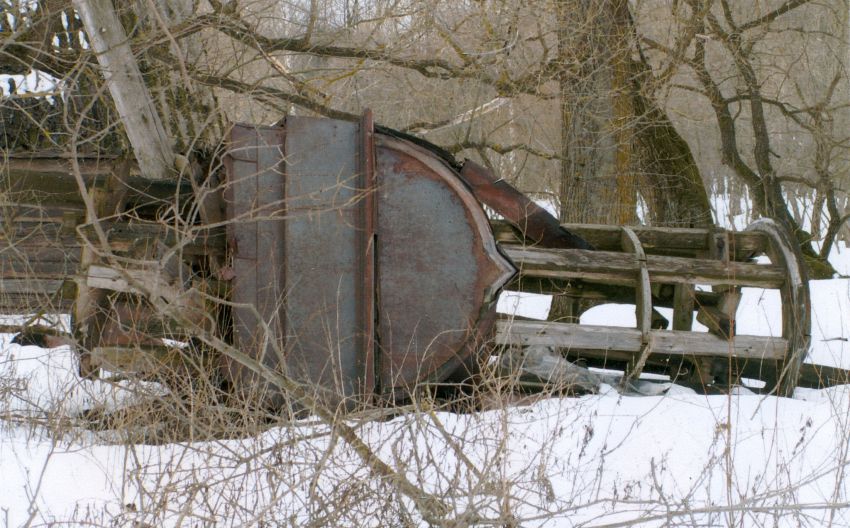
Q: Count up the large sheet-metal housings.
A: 1